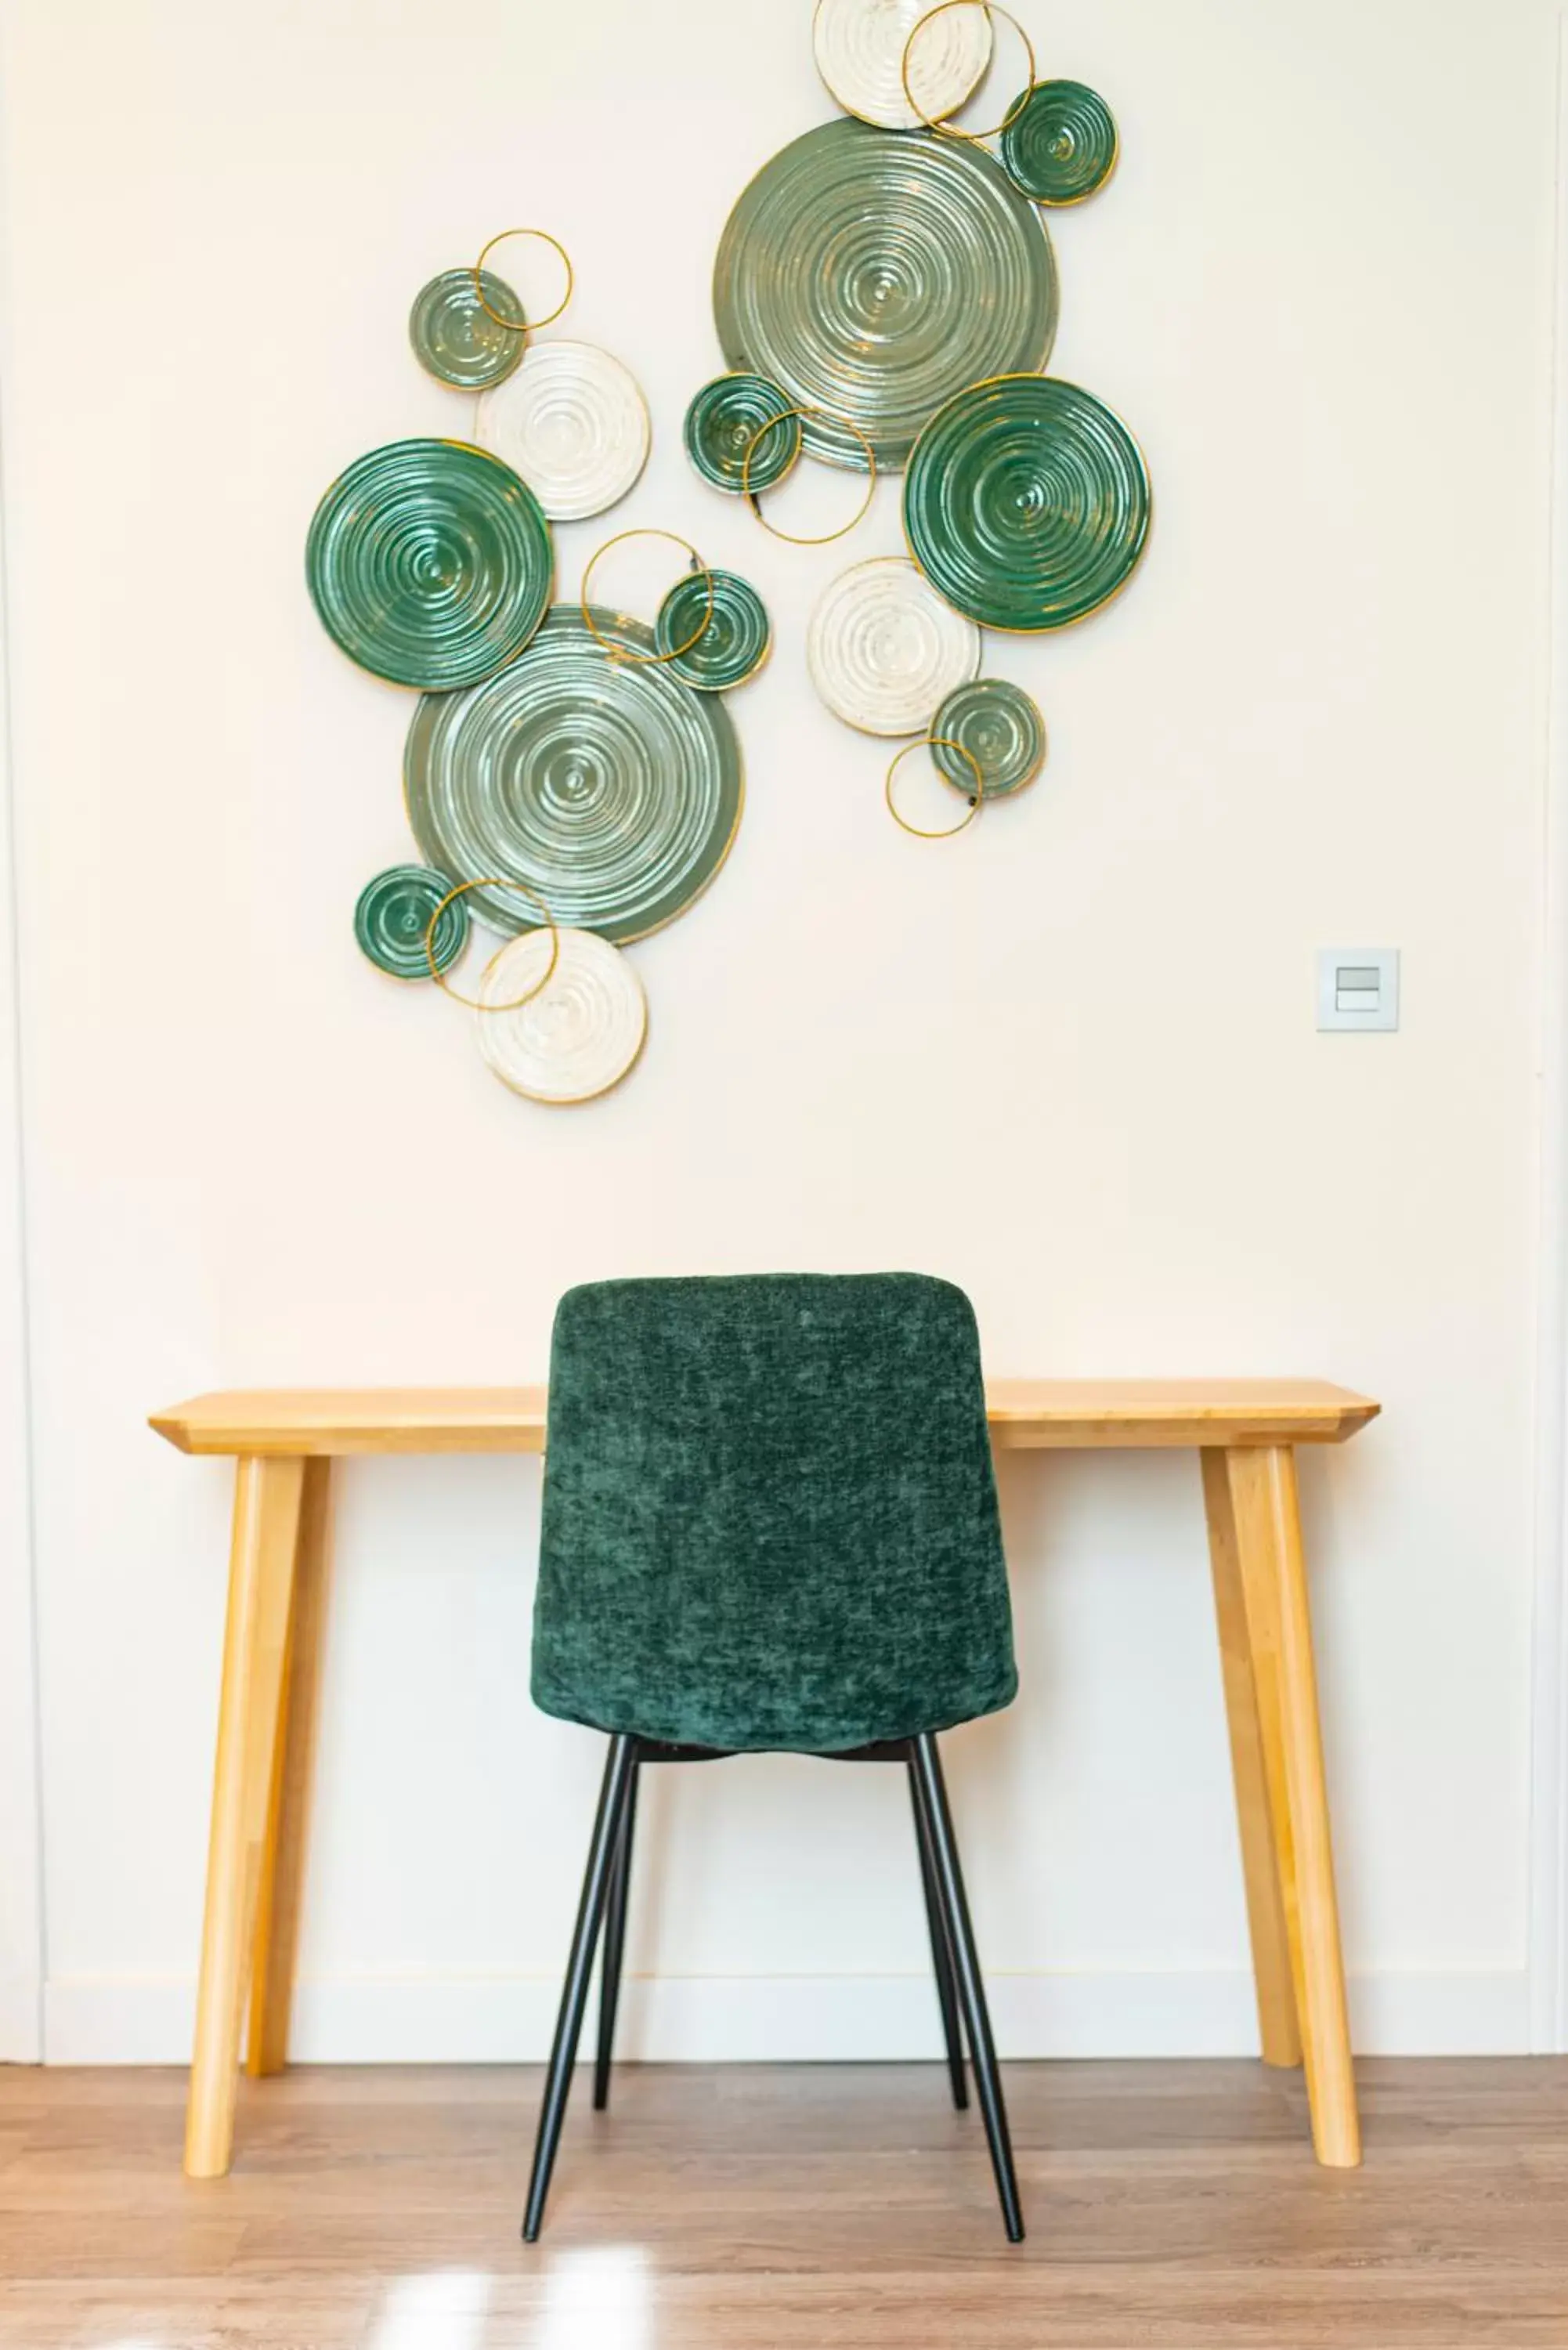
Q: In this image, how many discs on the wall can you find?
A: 14